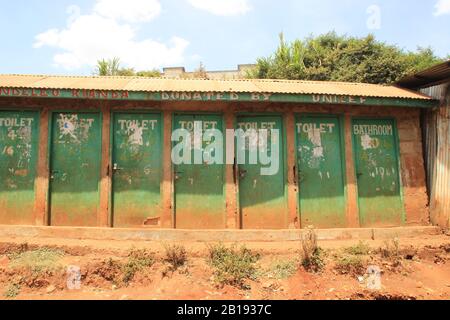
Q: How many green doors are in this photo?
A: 7